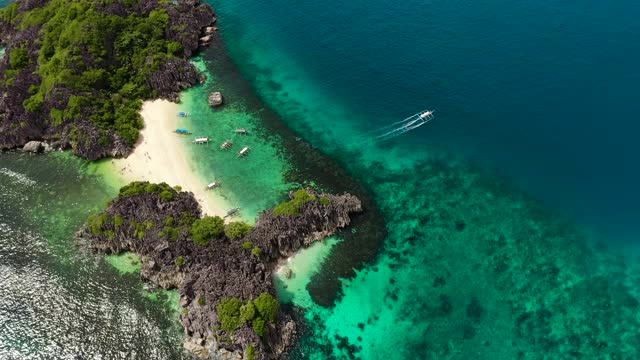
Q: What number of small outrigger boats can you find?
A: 9